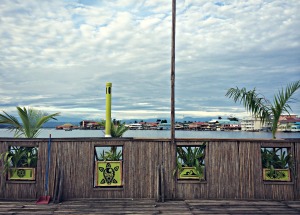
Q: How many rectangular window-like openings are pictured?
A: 4